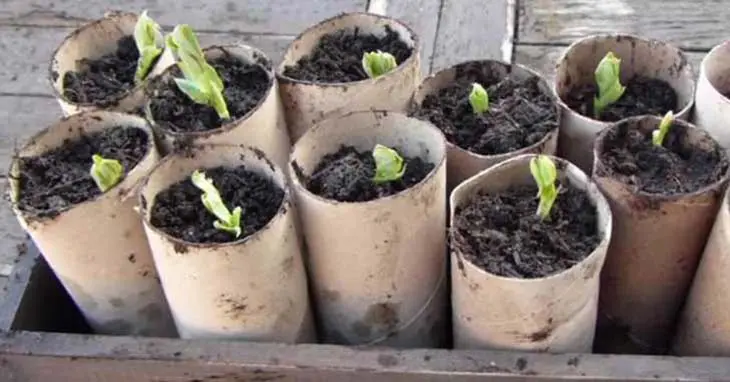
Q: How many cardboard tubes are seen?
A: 12